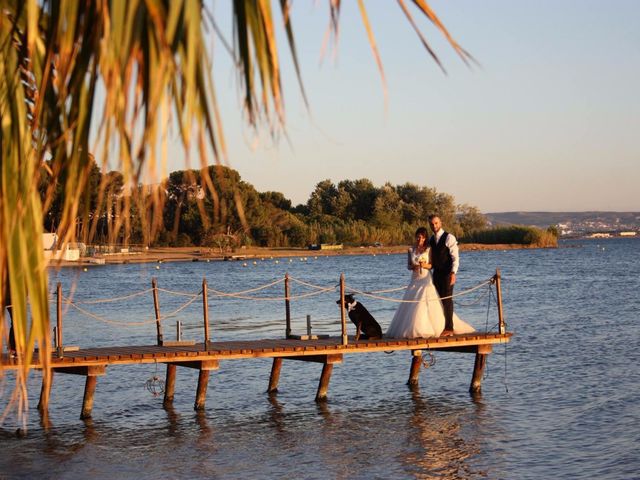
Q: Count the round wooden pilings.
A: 8